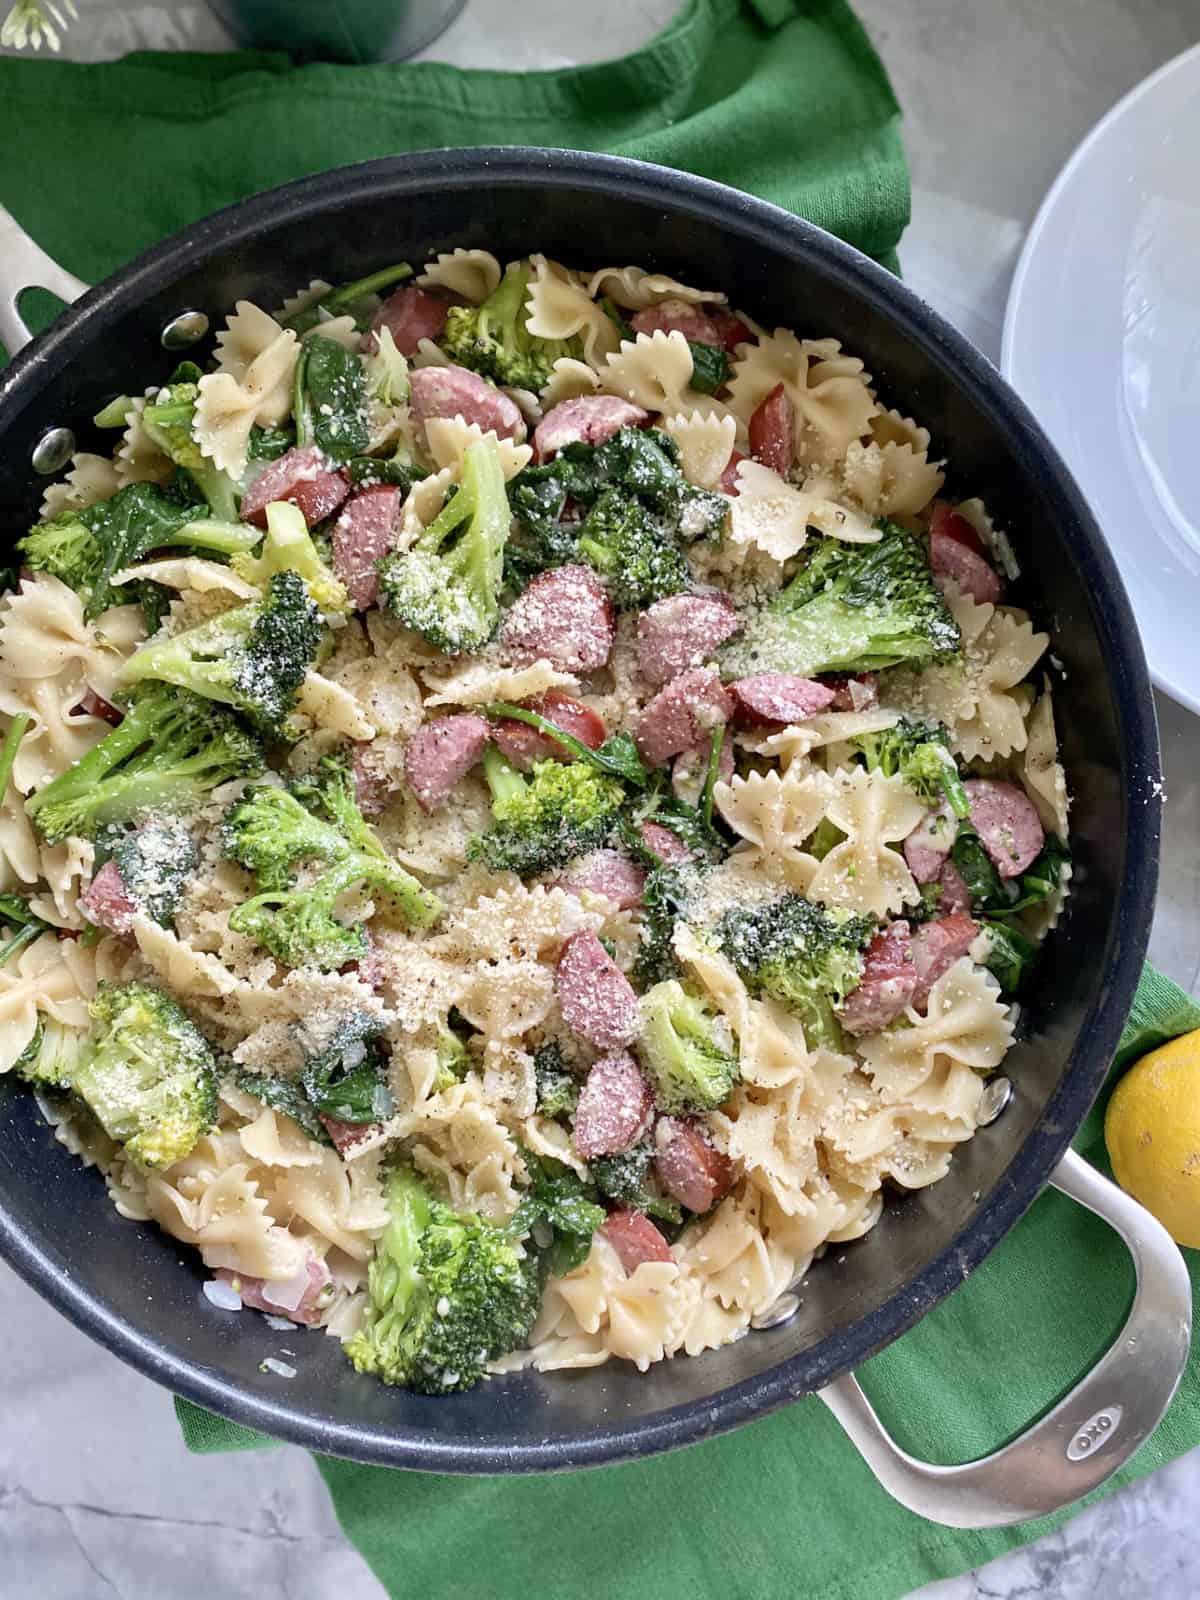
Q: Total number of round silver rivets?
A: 4